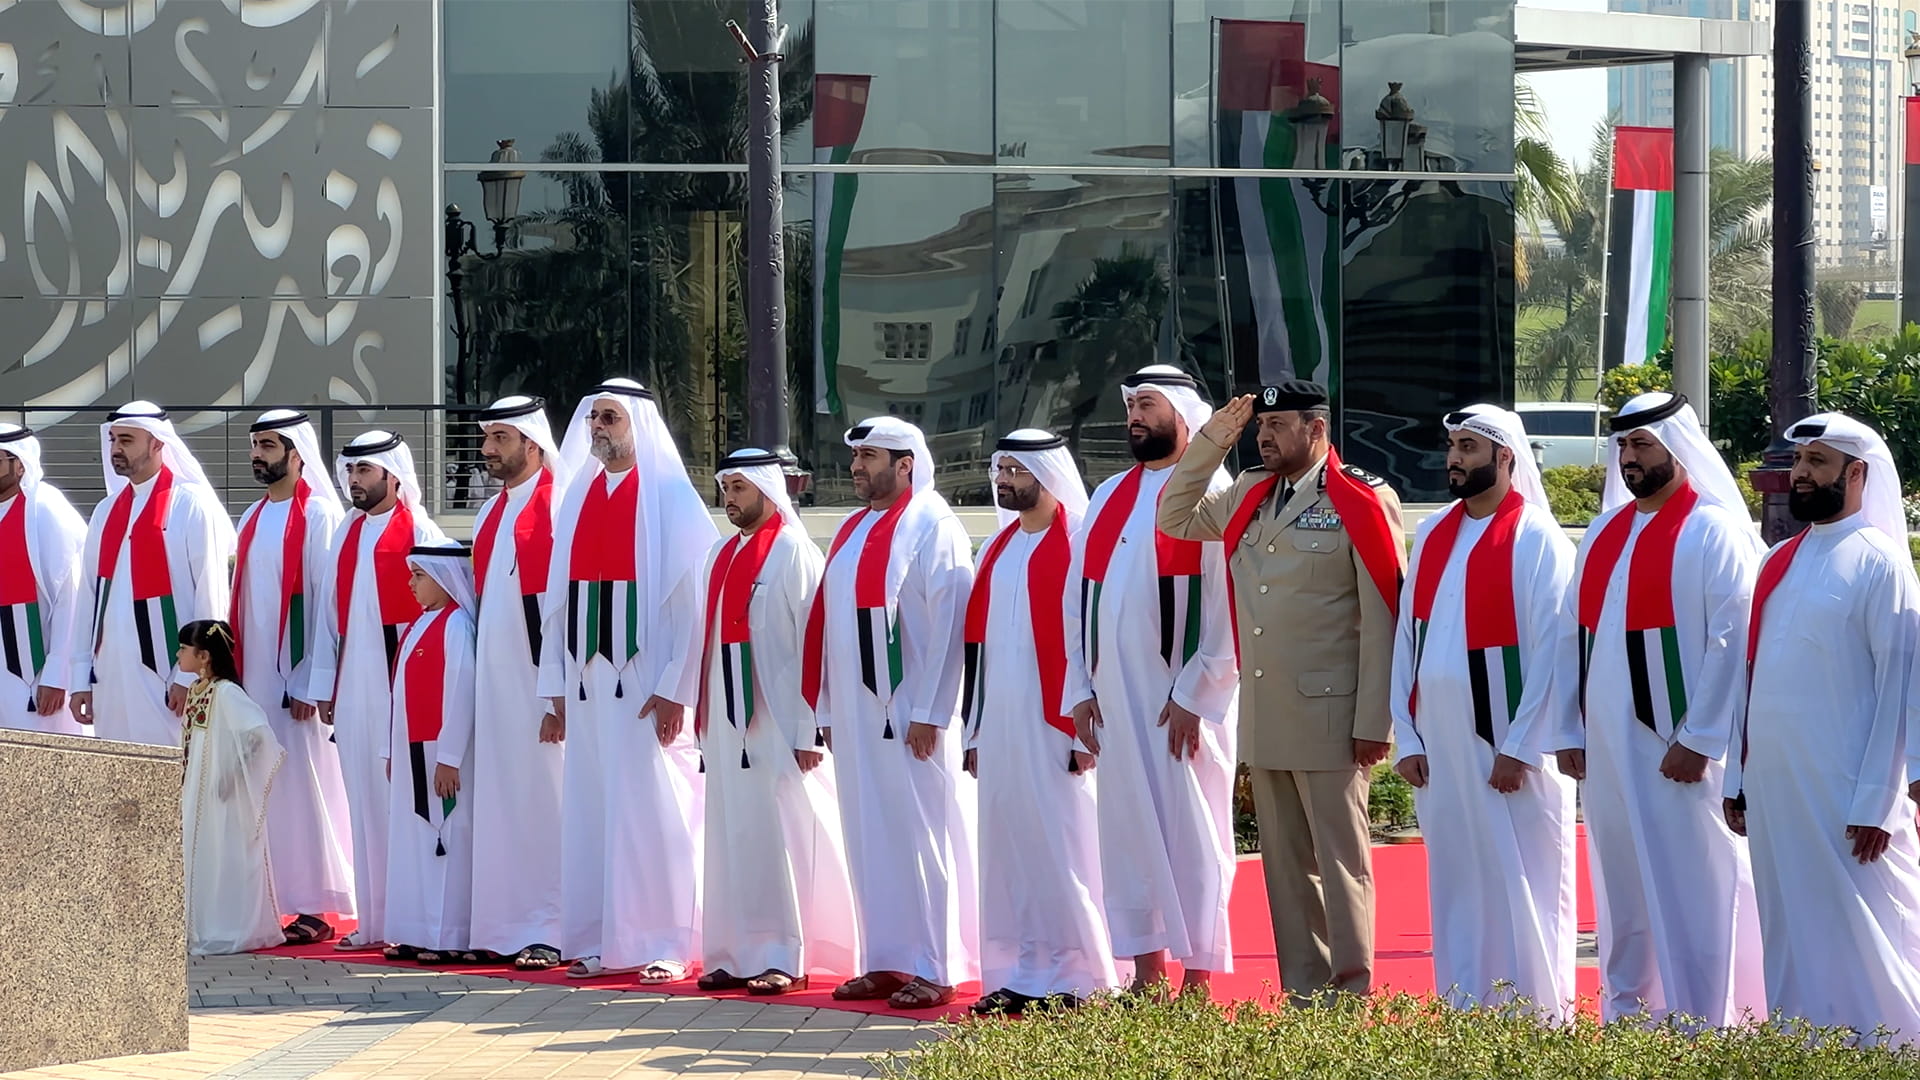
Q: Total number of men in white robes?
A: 13